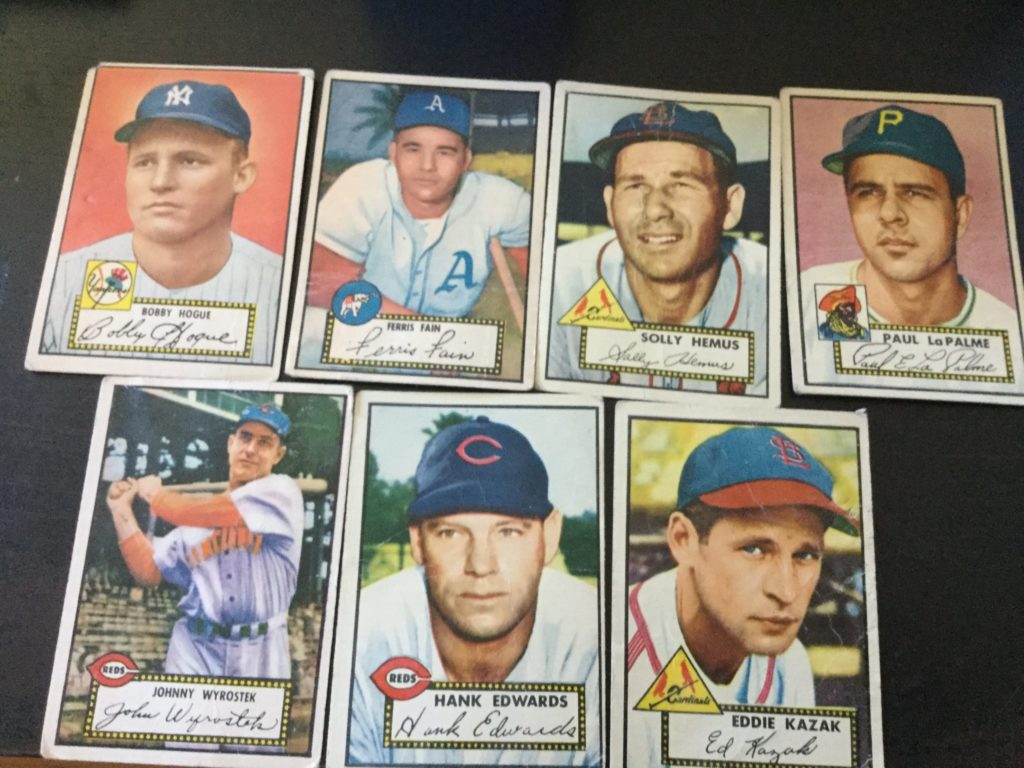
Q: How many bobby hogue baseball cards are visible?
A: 1